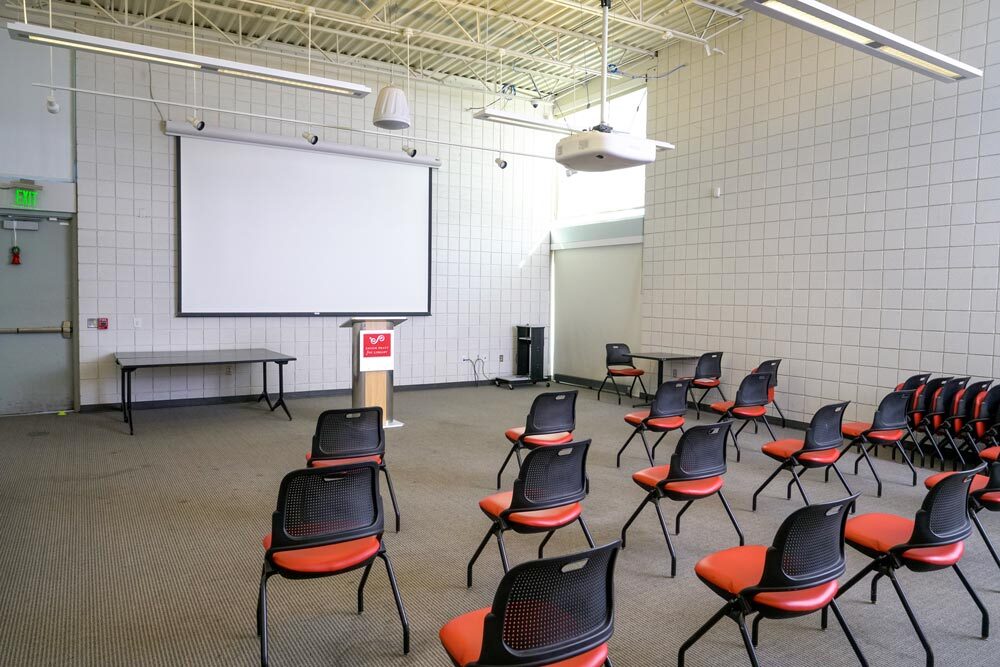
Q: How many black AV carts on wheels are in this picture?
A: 1